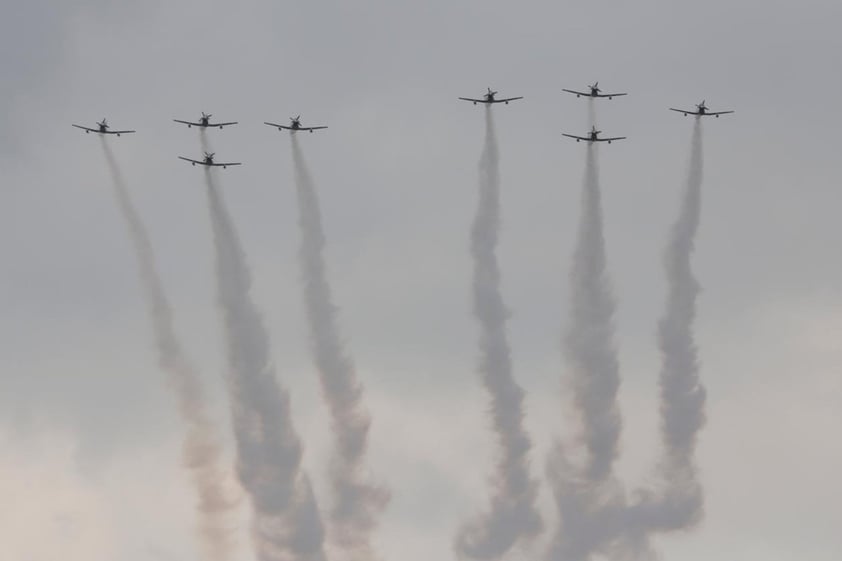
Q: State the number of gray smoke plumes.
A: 6